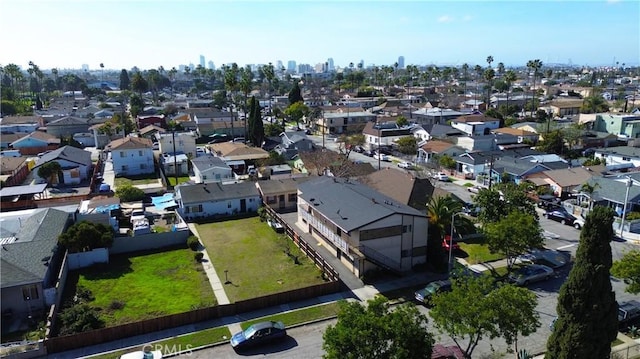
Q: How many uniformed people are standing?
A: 0